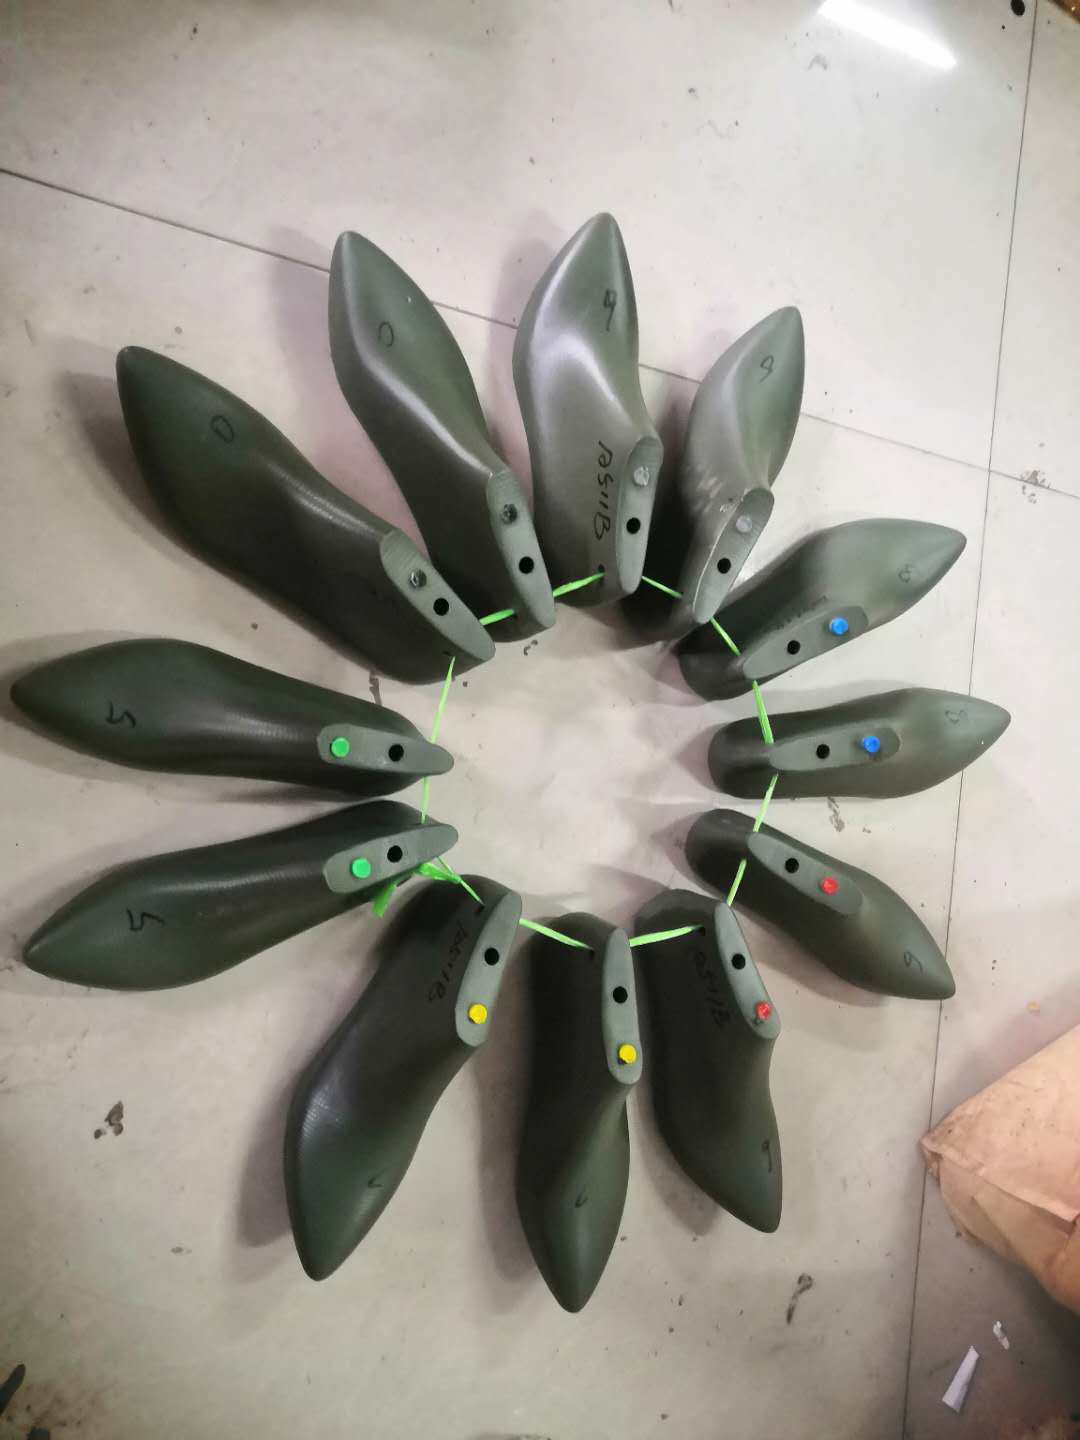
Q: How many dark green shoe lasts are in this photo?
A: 12